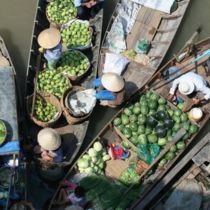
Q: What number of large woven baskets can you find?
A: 6